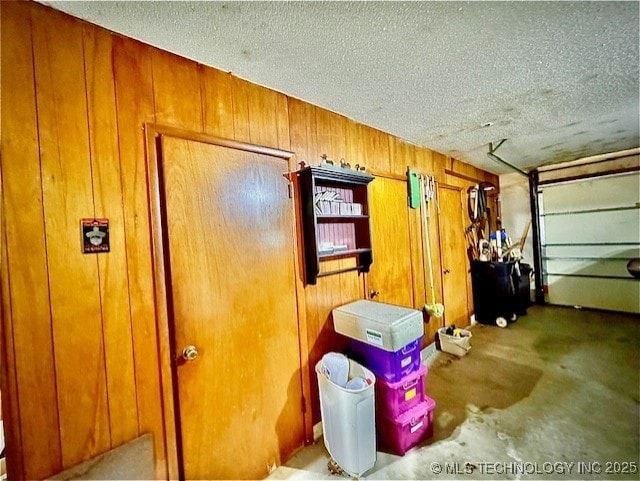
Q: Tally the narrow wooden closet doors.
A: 2